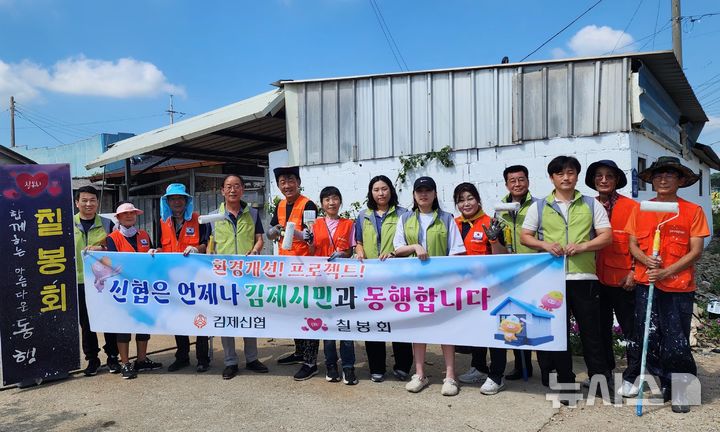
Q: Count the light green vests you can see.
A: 6